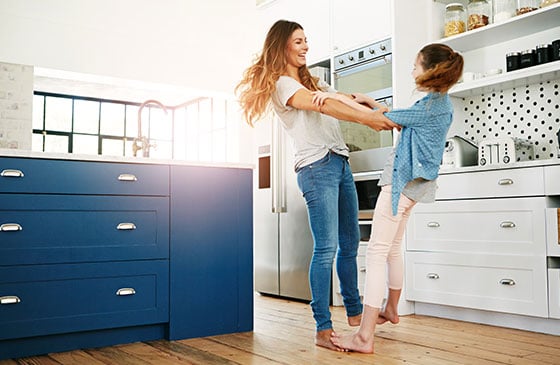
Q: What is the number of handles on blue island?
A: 6